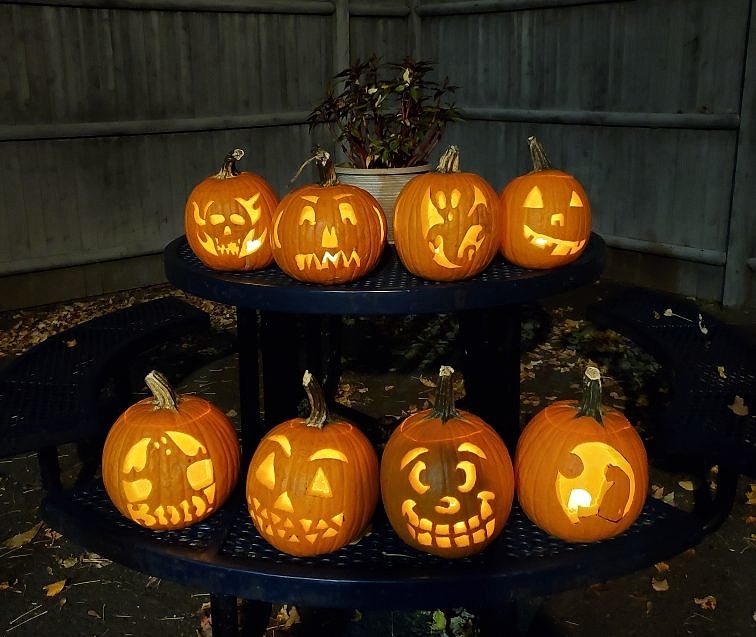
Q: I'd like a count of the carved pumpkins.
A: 8